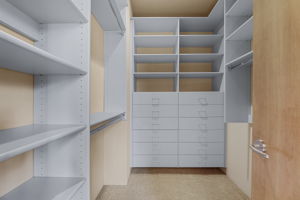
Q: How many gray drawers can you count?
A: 12